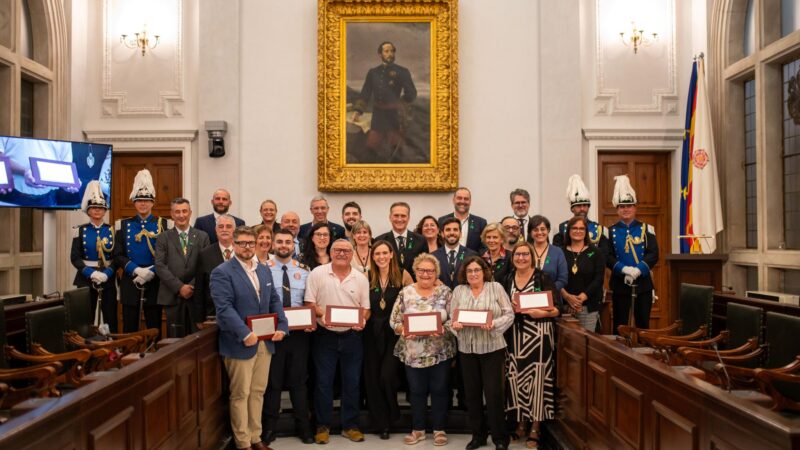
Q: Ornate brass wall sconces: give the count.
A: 2